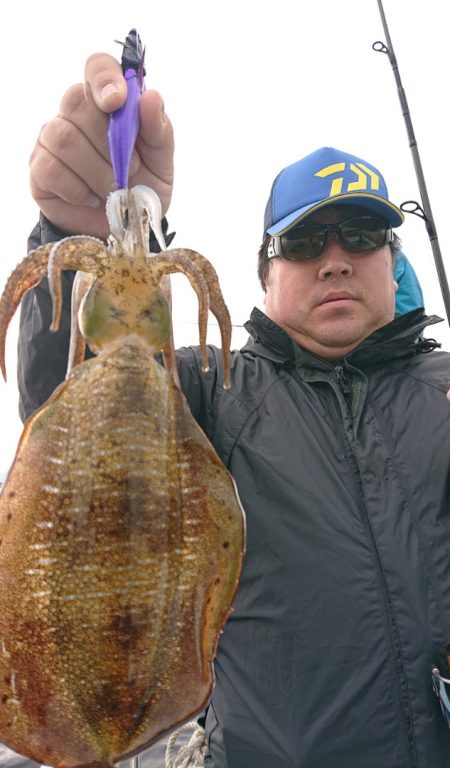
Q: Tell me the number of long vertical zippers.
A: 1